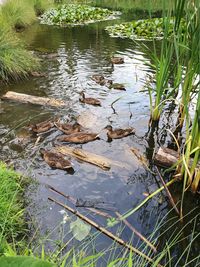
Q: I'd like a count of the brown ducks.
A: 9